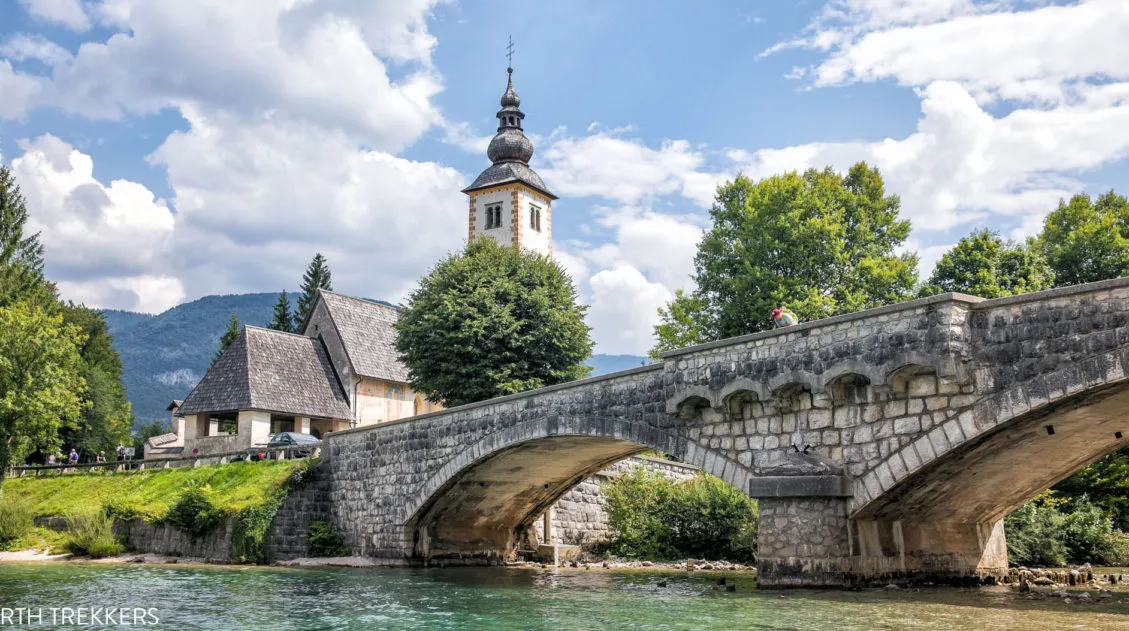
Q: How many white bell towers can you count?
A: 1